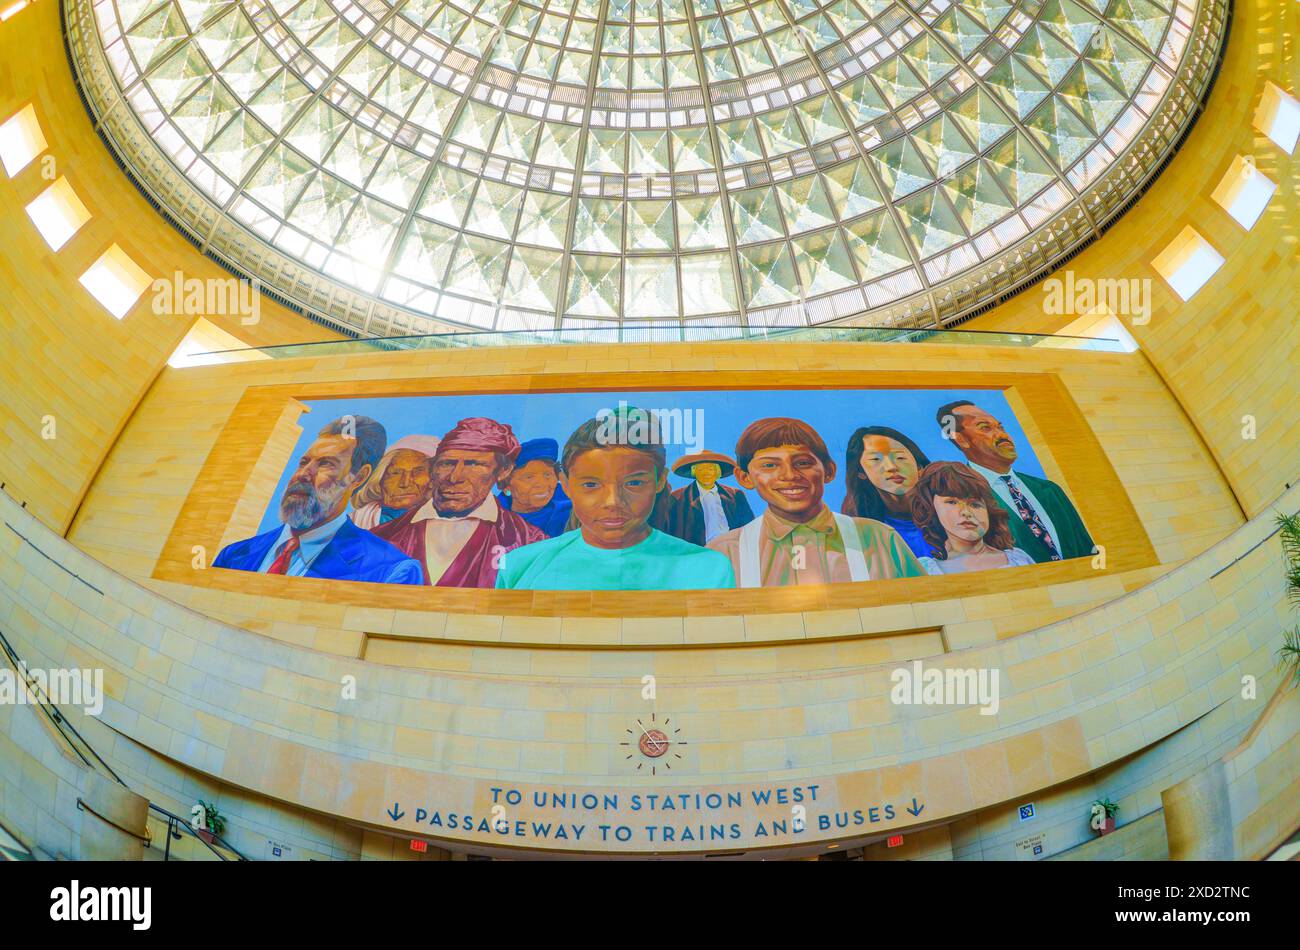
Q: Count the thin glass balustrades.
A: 1